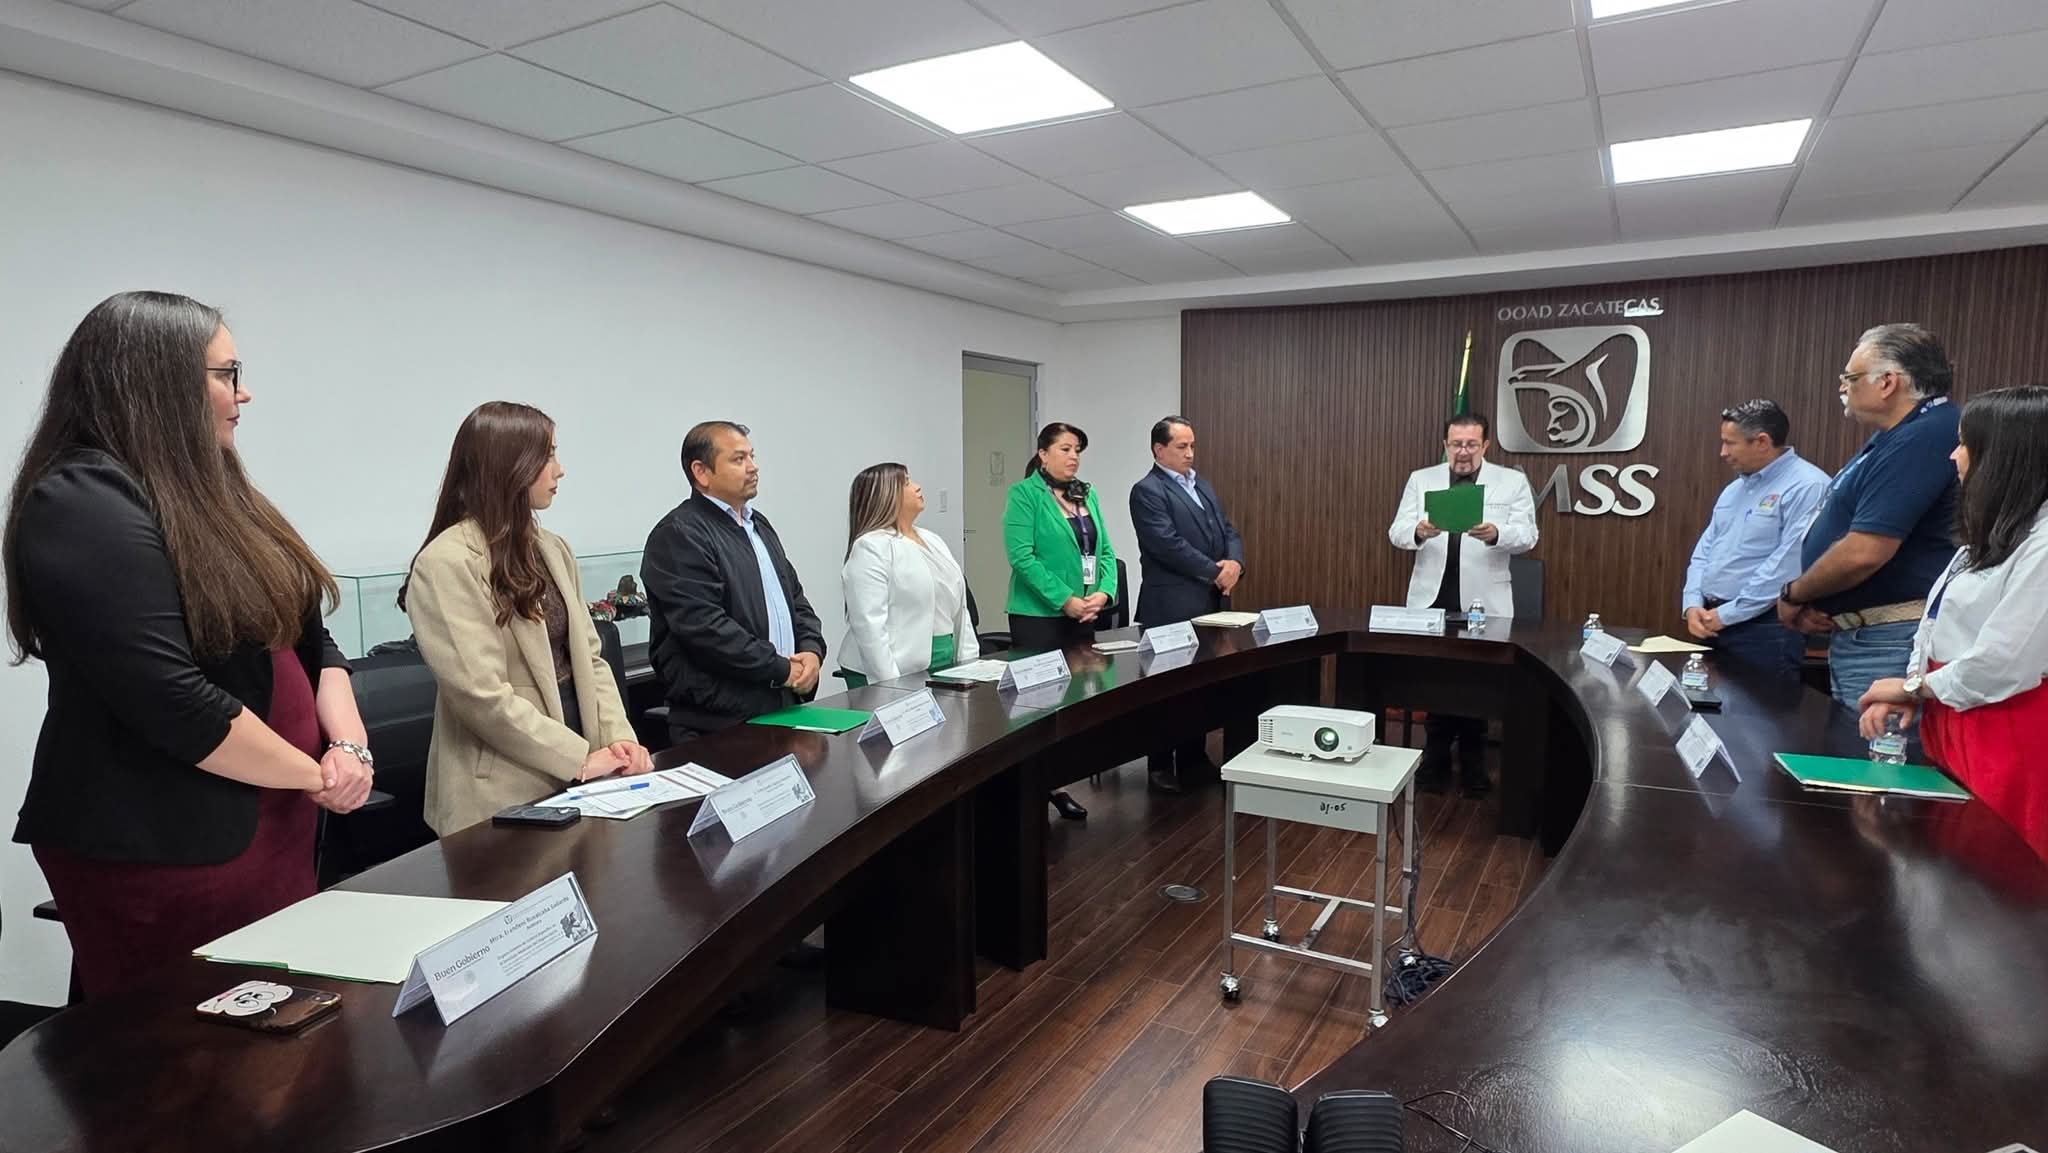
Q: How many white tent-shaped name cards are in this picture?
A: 10